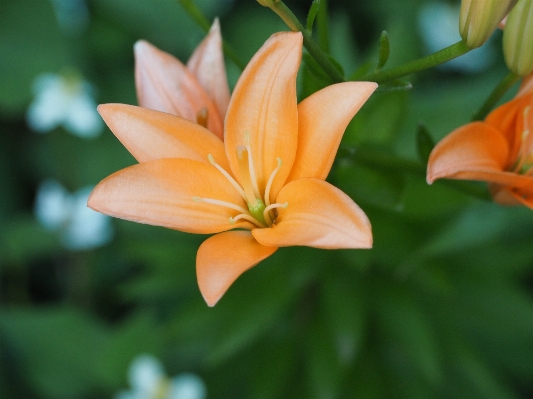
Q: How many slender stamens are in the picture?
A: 6